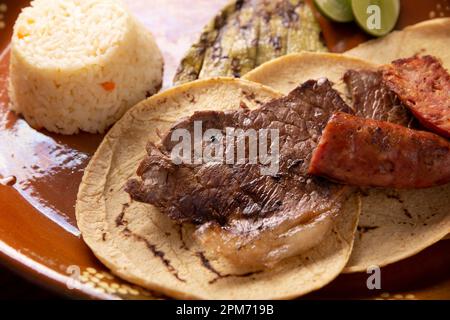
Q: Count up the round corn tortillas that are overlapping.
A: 3